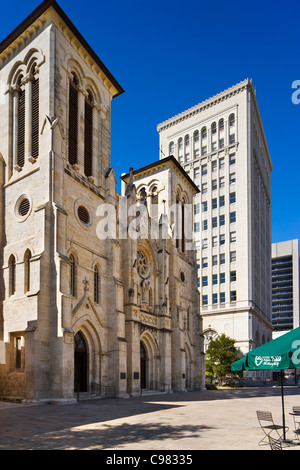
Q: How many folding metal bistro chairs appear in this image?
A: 3